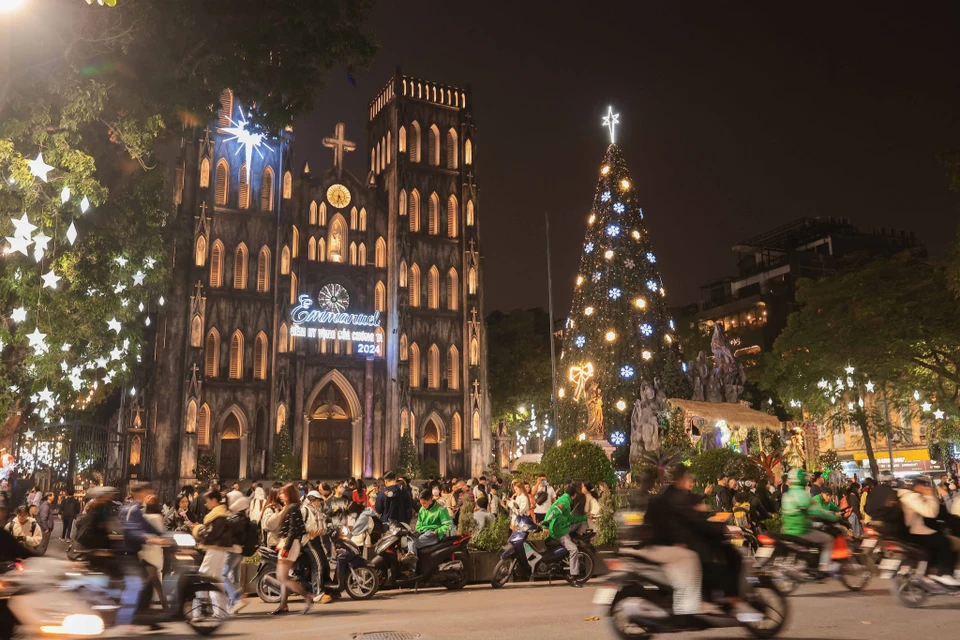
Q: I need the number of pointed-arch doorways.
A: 3